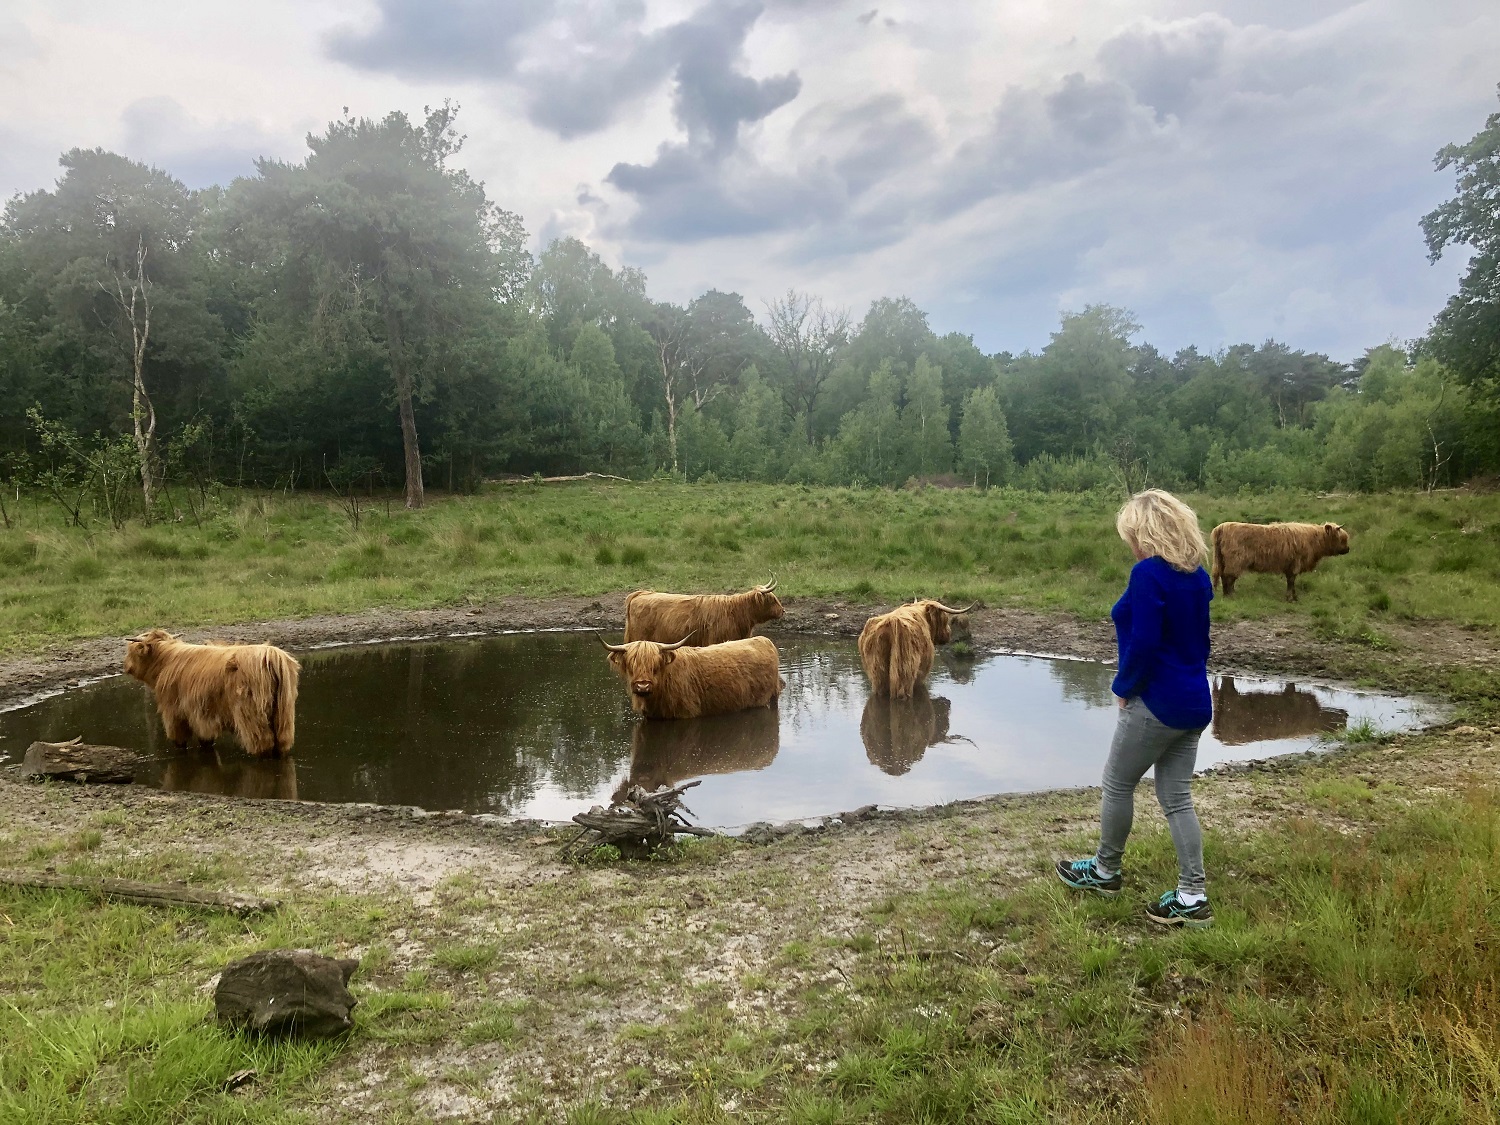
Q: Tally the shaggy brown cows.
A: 5